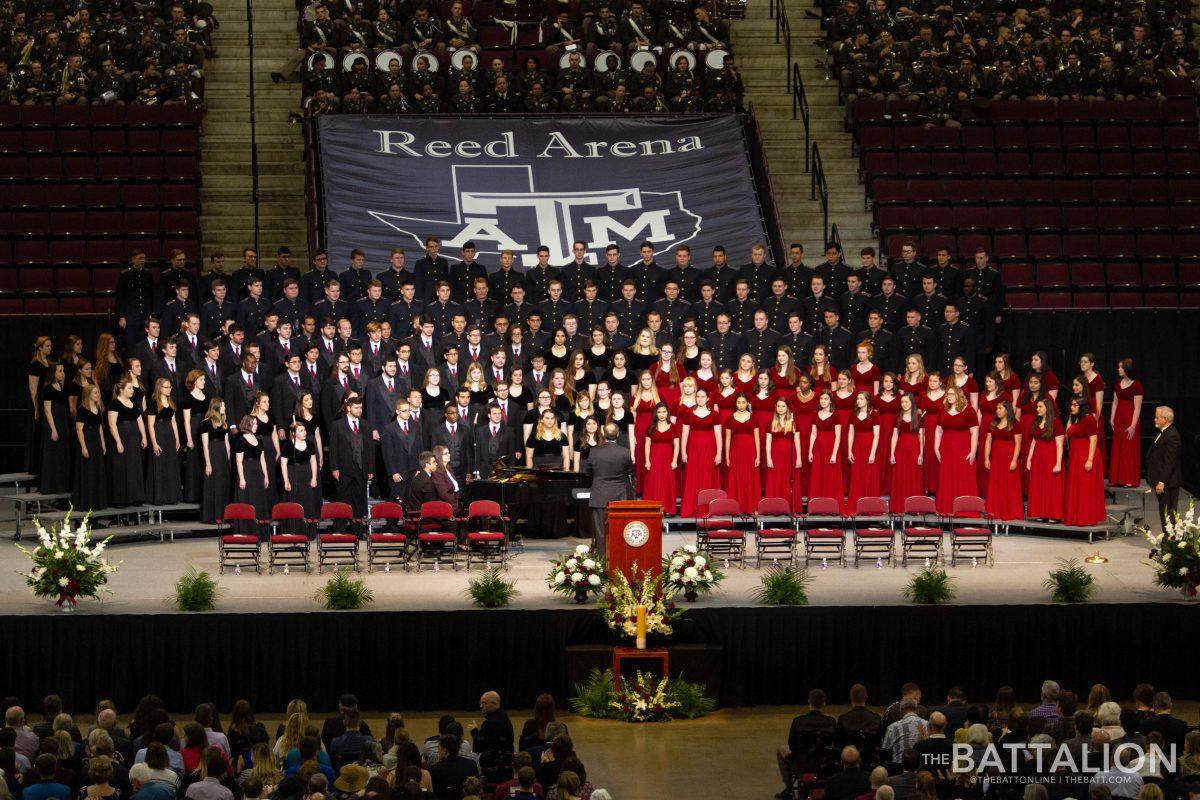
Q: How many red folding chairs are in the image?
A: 13